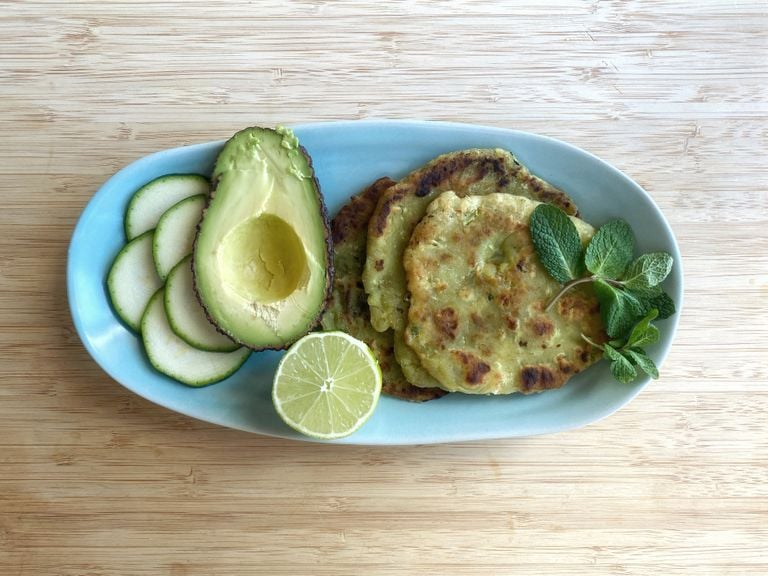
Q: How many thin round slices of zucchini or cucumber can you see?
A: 5